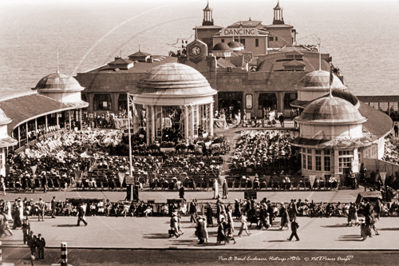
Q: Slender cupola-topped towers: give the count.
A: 2